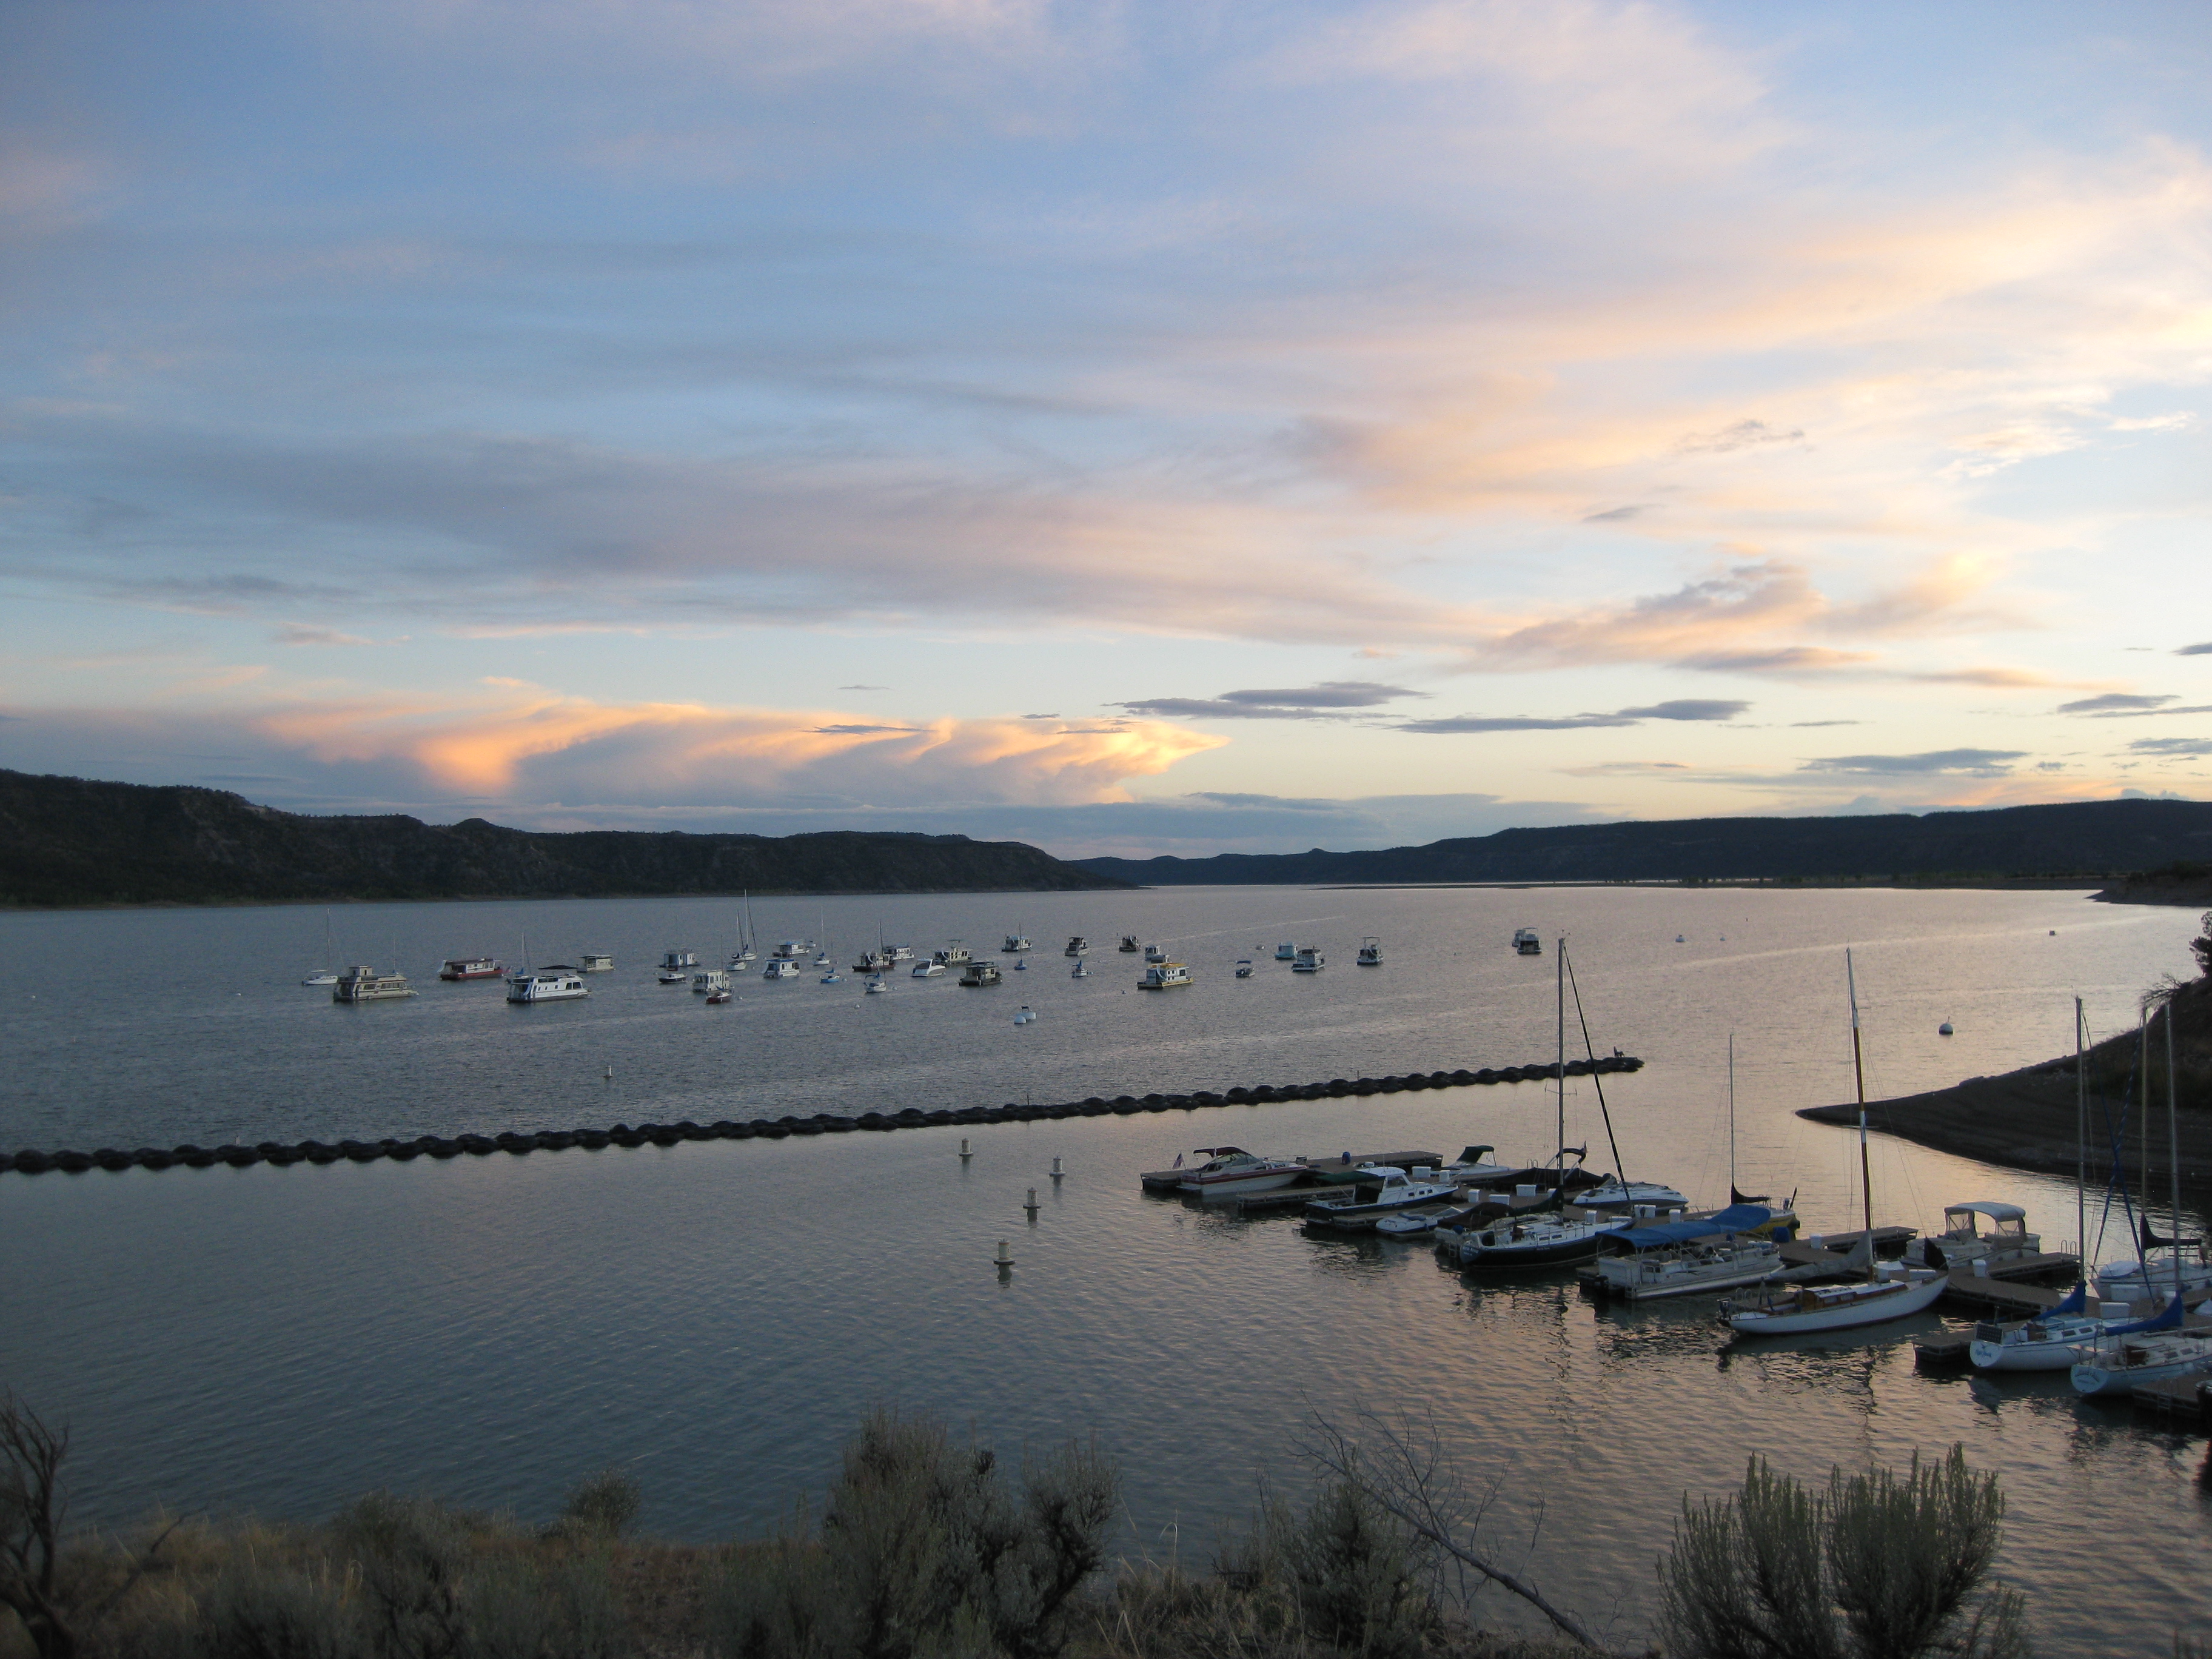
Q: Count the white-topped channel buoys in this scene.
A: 4